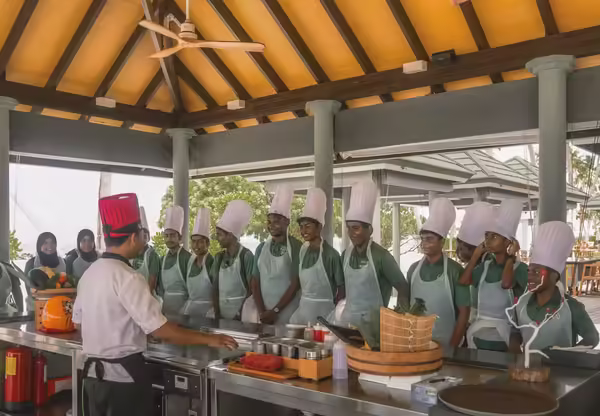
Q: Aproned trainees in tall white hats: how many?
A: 11